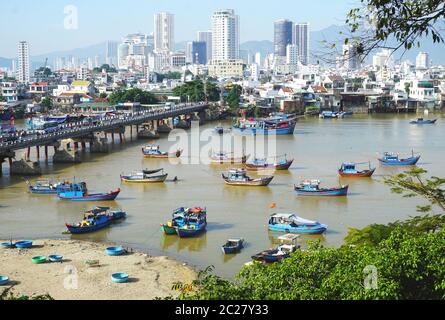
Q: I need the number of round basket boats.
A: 7